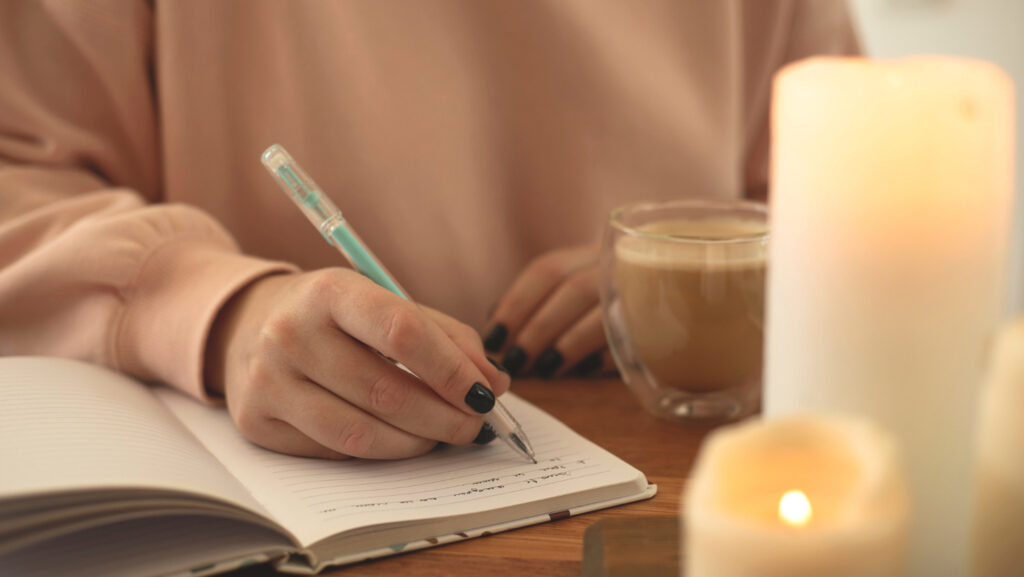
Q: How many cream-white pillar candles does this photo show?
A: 3